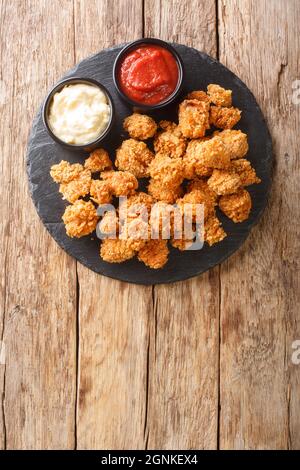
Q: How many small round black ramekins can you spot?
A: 2